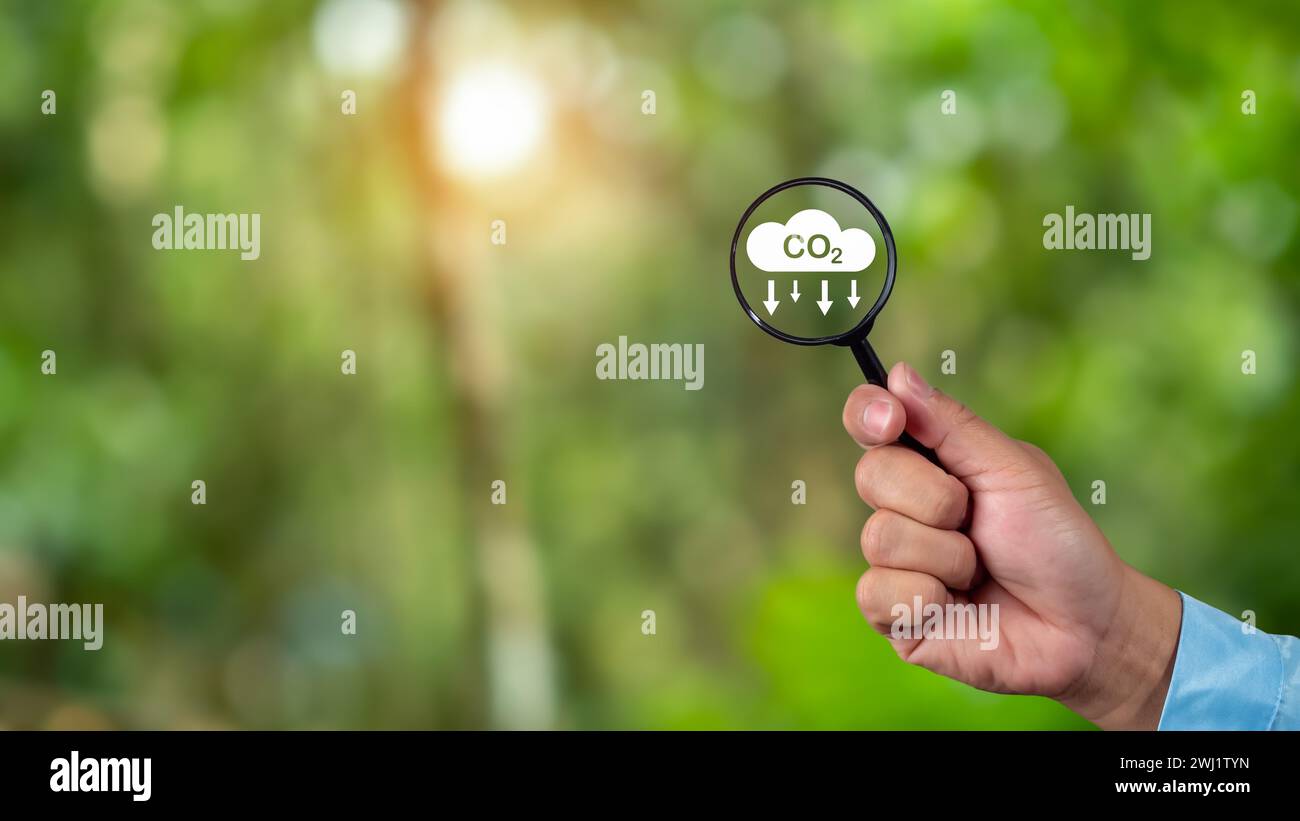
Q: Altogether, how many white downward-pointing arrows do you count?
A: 4